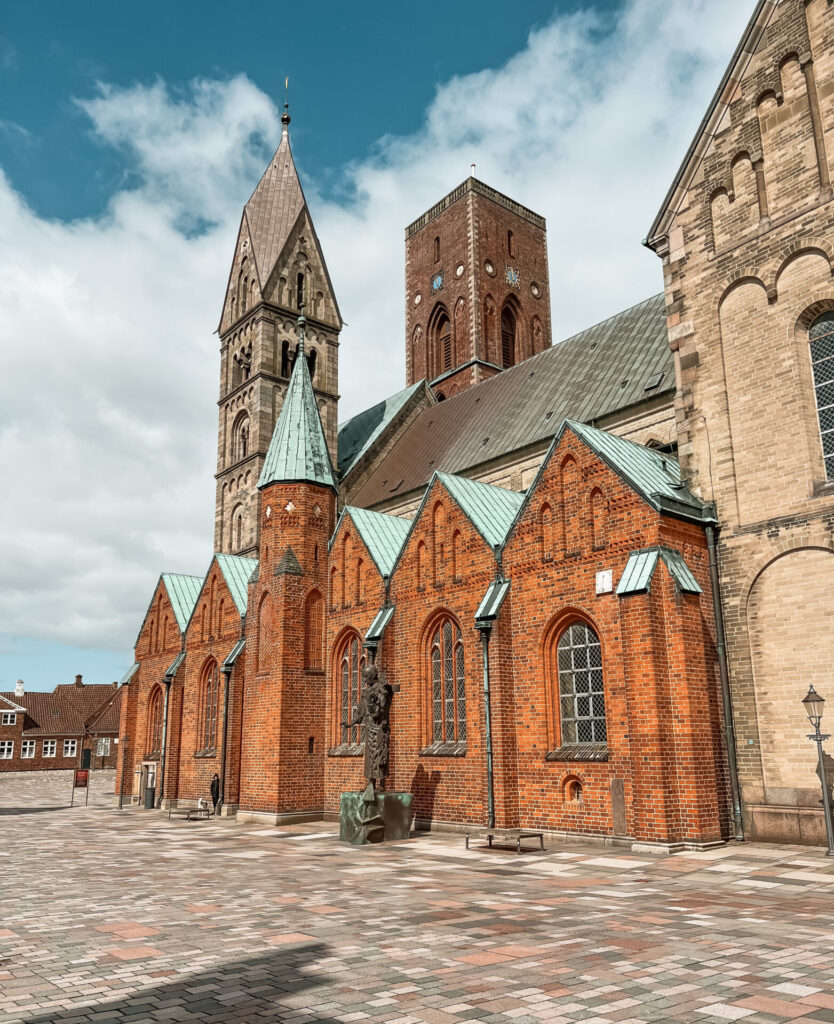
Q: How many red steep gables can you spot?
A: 5